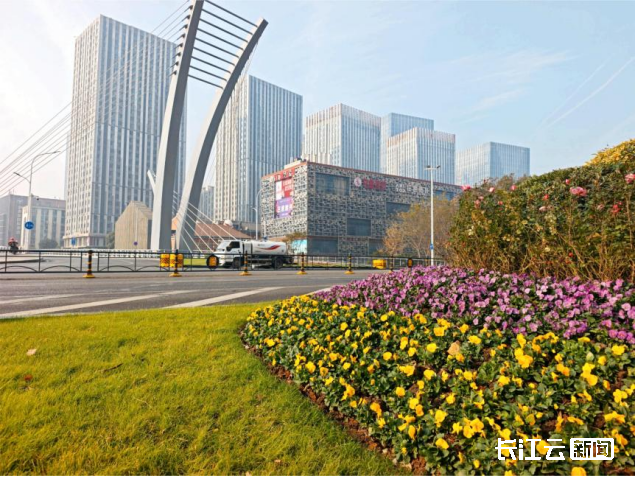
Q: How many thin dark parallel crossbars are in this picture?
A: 9